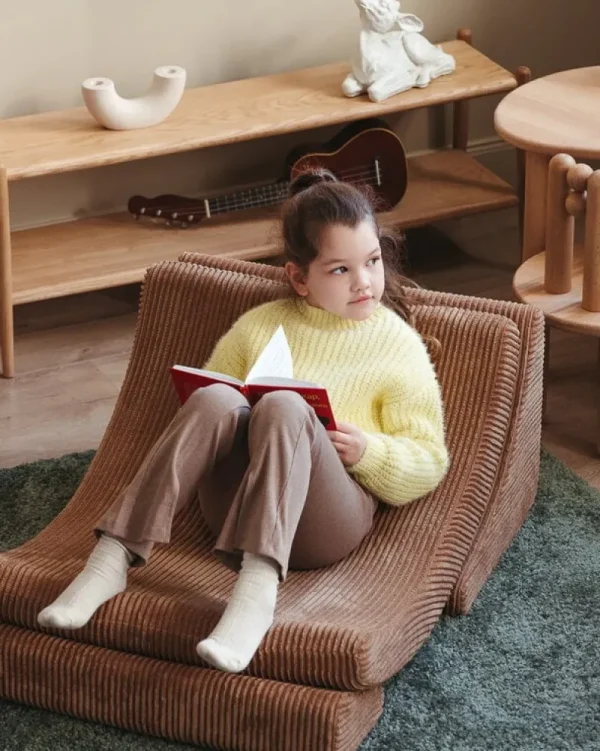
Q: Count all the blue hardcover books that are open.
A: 0